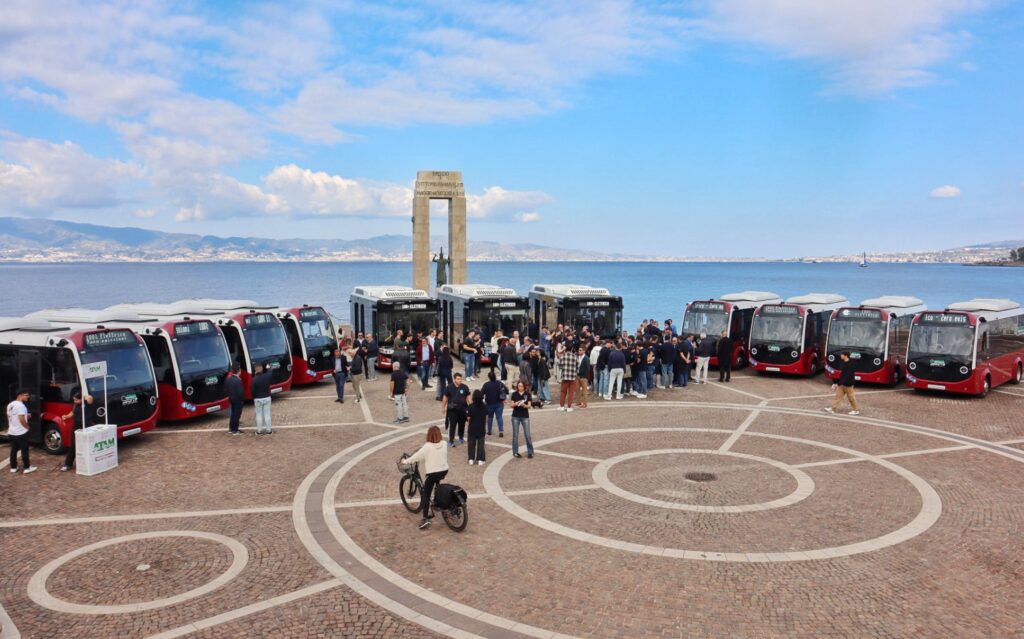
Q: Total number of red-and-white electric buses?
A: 8